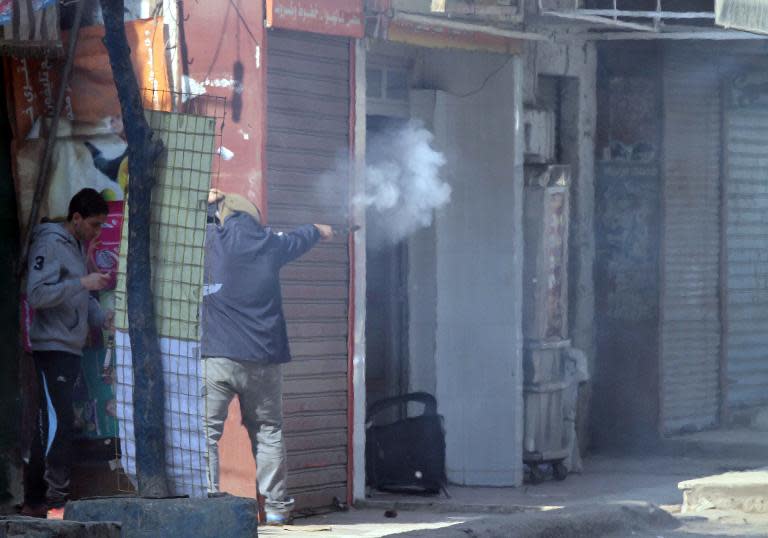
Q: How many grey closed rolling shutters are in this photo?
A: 3